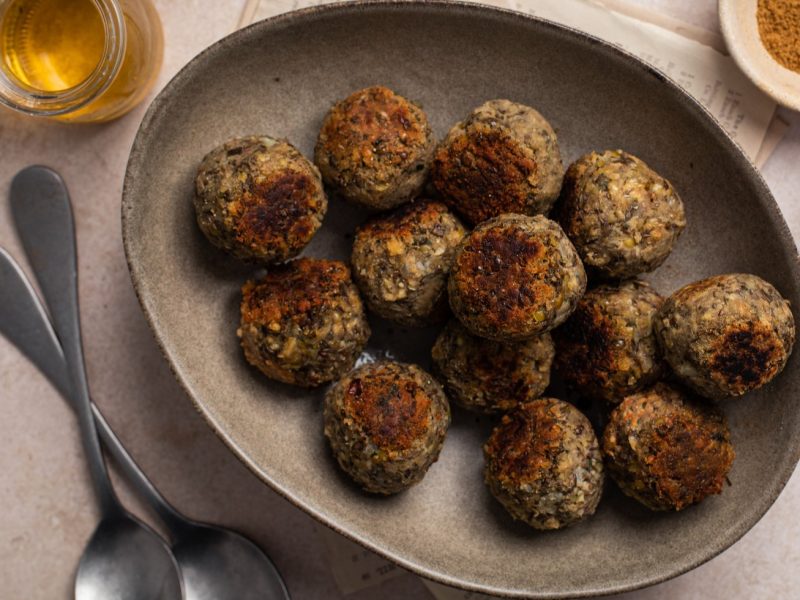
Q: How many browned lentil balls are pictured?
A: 13